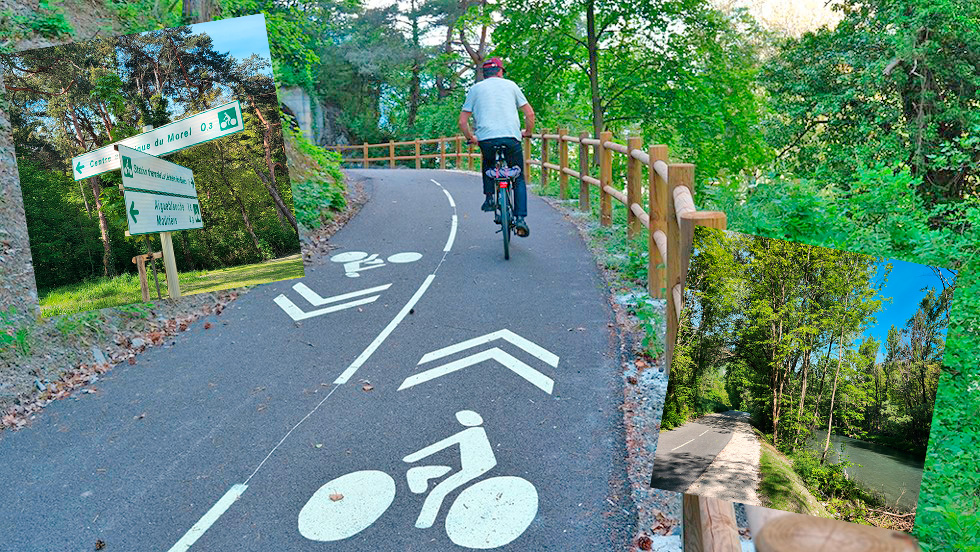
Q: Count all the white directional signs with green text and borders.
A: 3